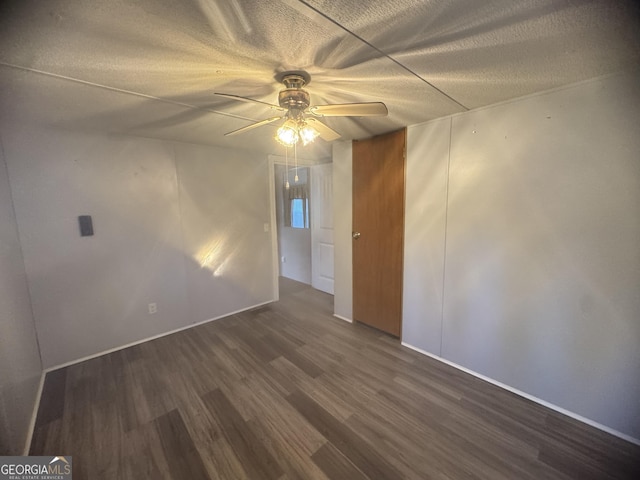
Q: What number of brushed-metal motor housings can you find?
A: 1